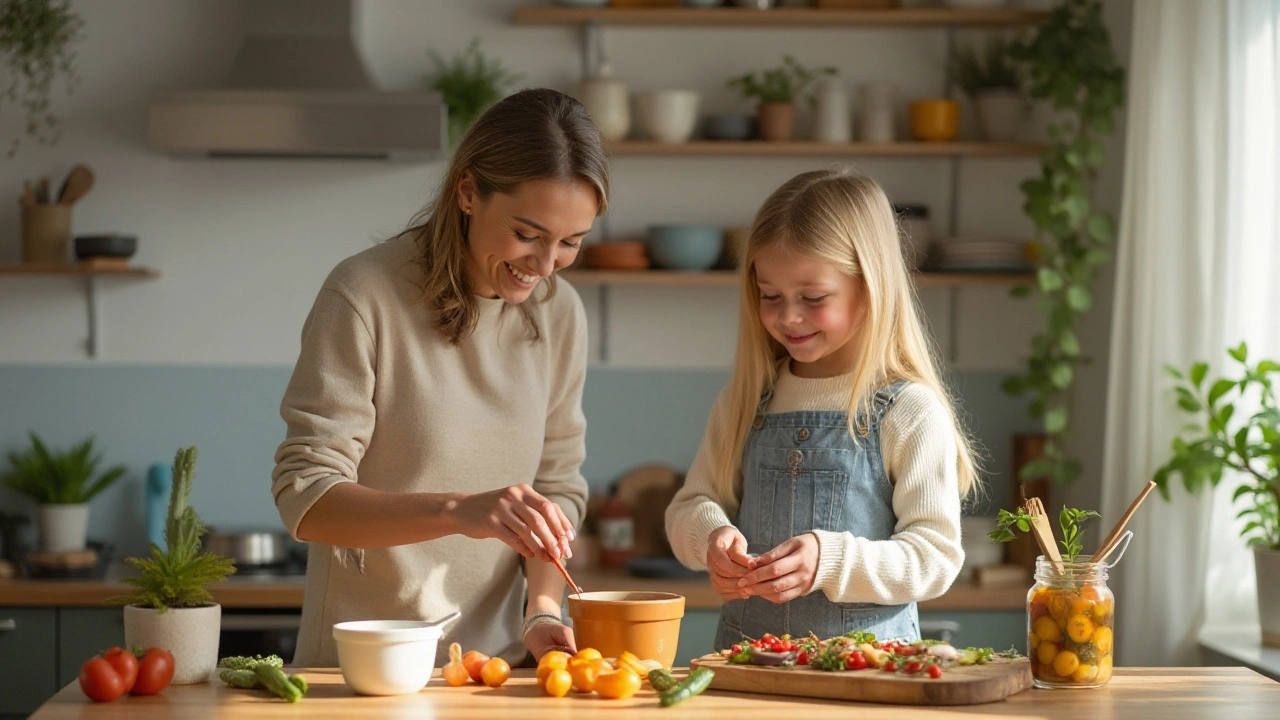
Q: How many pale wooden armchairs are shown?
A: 0